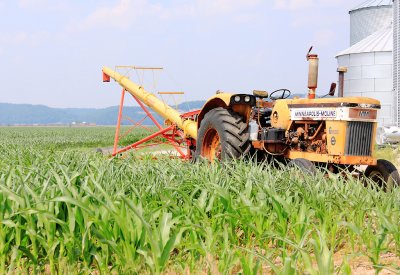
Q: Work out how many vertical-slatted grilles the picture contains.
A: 1